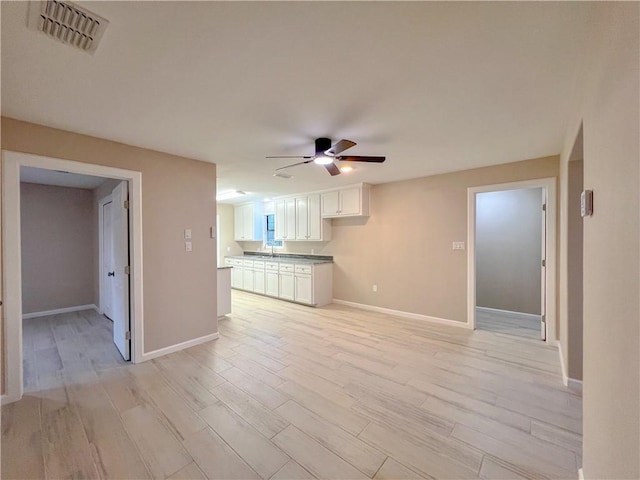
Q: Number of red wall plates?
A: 0